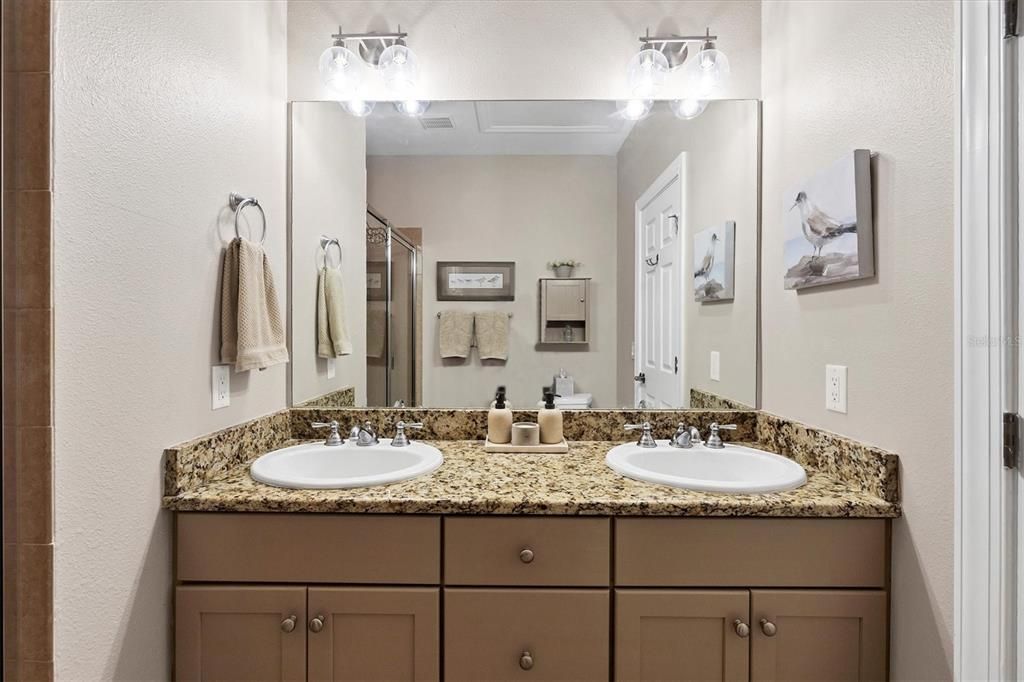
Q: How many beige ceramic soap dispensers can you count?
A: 2